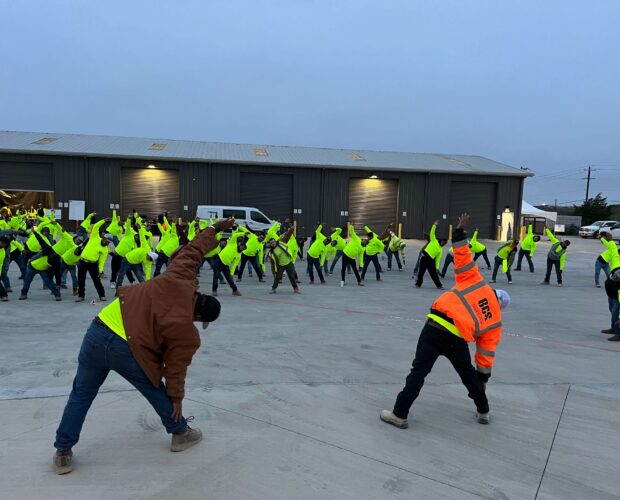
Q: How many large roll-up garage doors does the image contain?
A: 5